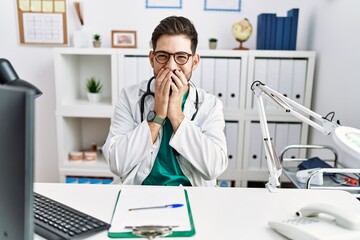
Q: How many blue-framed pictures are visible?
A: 2